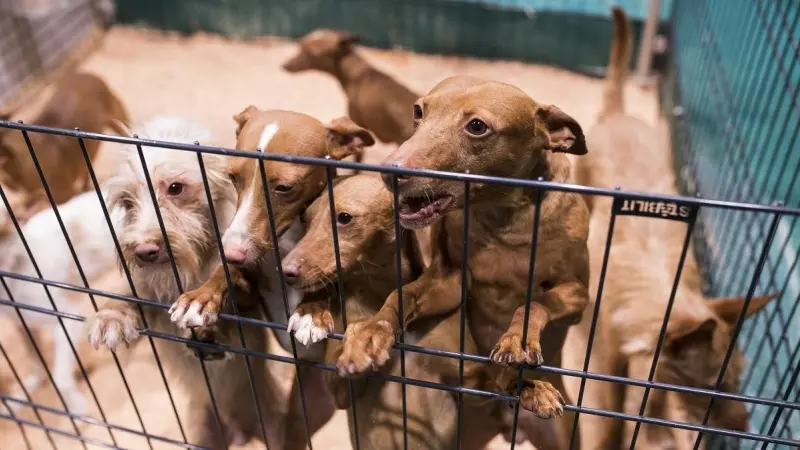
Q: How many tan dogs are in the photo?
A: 6